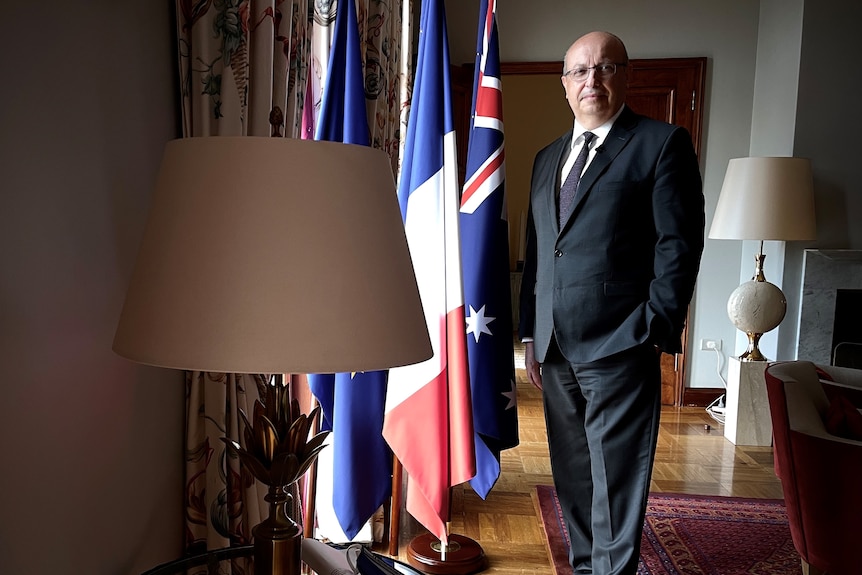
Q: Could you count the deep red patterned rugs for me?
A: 1